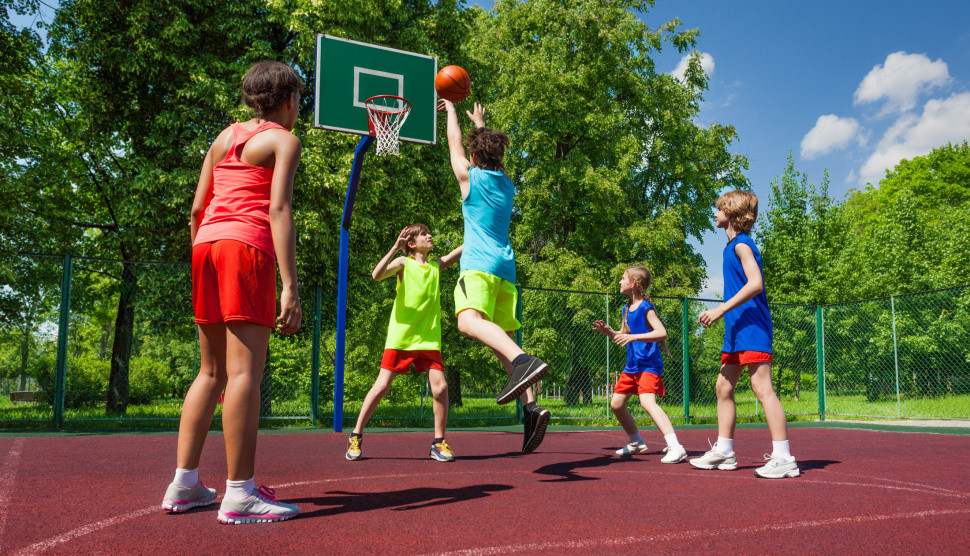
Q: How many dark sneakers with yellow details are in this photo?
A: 2